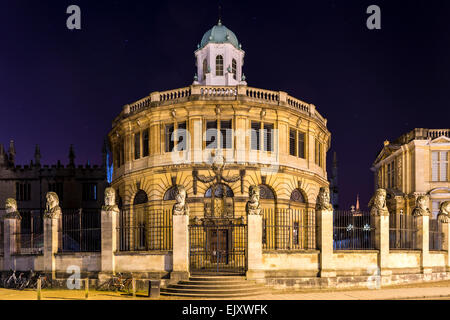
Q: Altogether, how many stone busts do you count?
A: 9